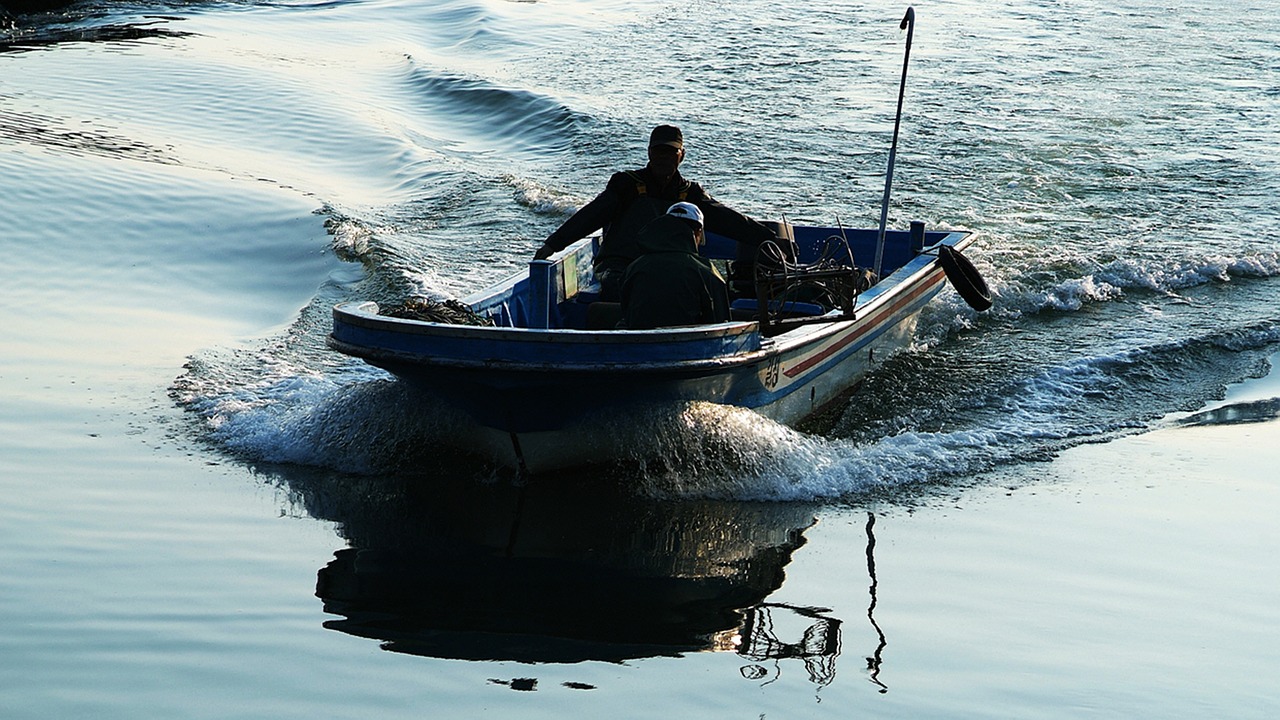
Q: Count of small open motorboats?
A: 1